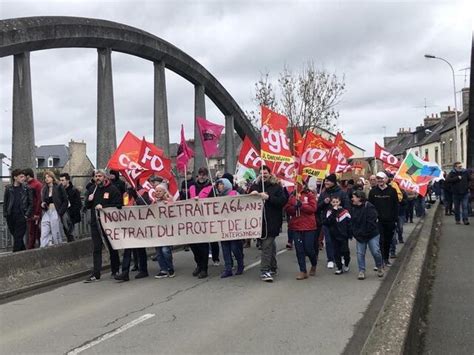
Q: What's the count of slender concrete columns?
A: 5